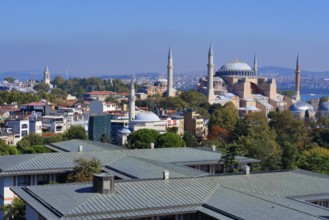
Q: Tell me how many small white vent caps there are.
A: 5